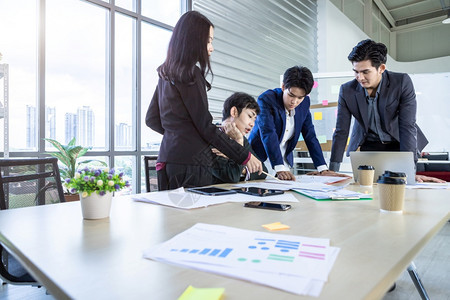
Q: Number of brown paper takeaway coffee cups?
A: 3